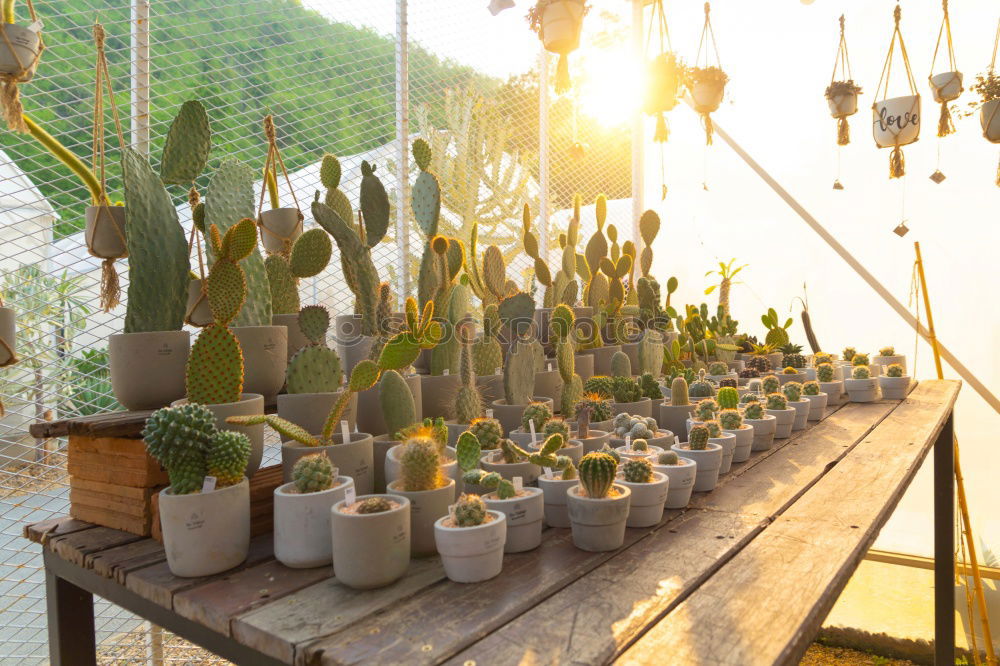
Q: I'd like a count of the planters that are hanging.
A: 12